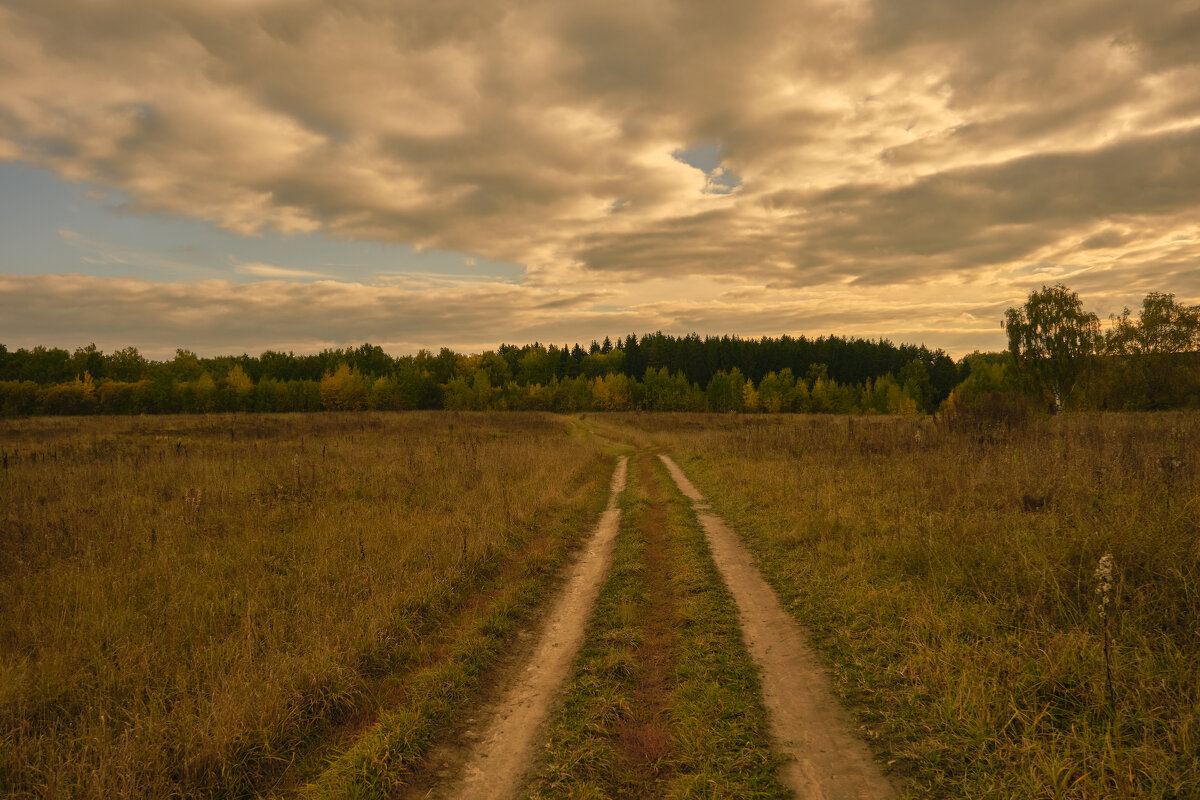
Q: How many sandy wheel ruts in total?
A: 2